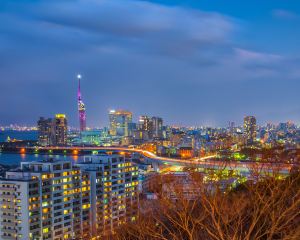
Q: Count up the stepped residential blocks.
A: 2